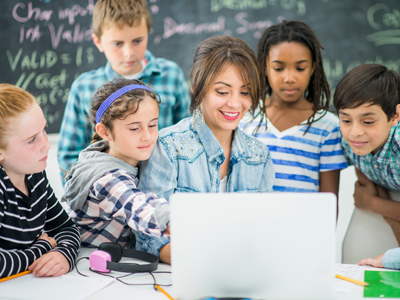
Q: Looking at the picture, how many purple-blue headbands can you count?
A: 1